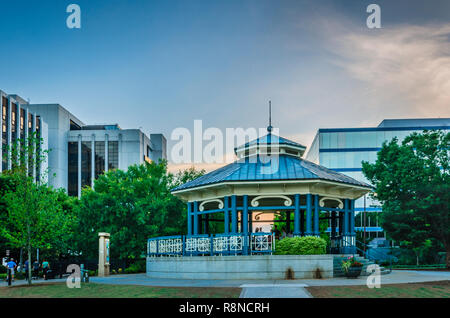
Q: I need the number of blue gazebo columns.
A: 10